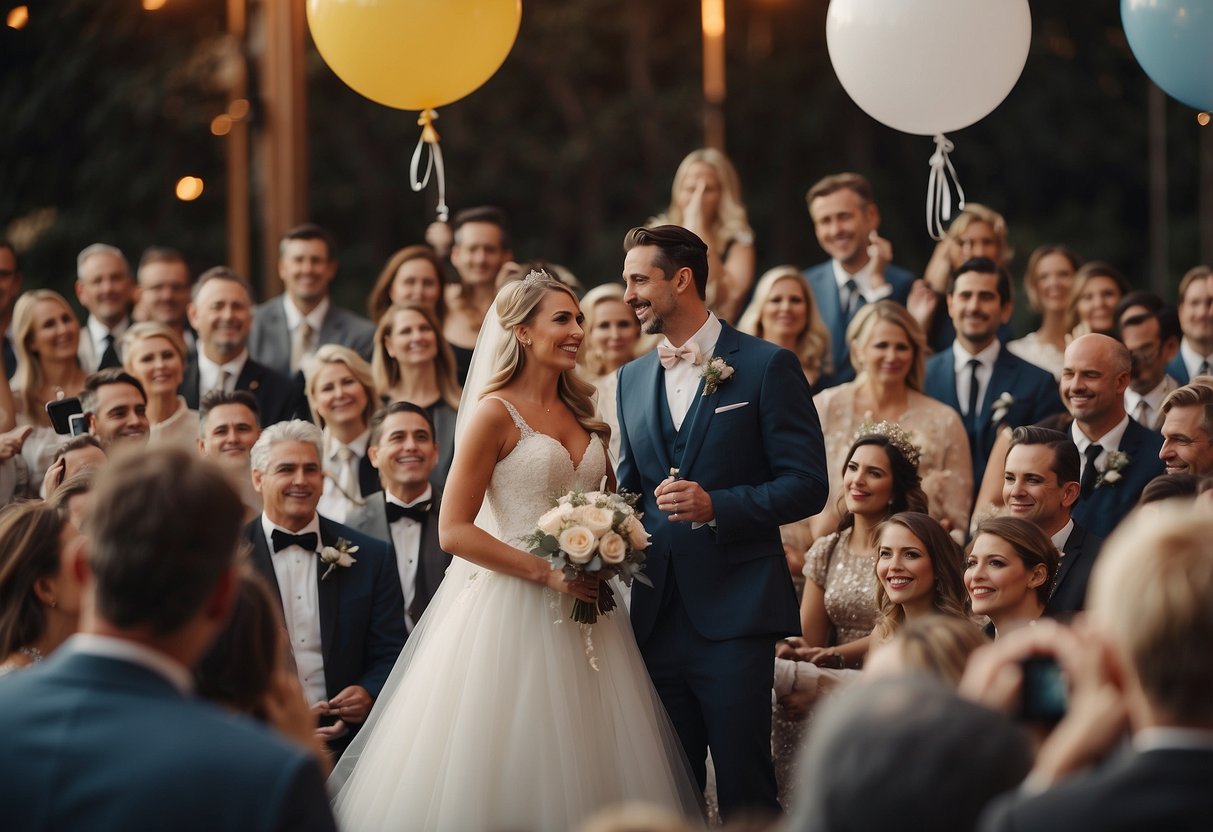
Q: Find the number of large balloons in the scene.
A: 3